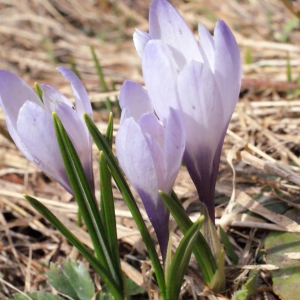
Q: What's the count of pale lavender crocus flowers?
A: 3